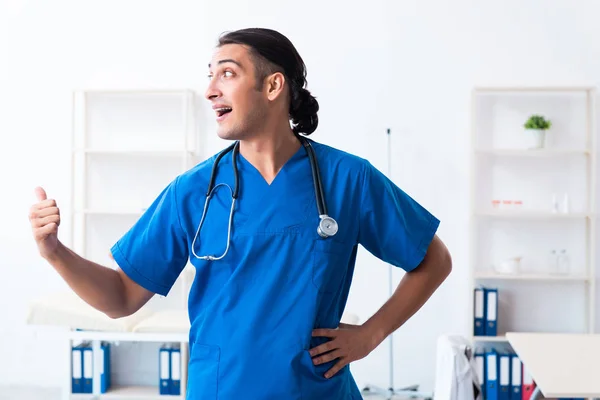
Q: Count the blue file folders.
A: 11